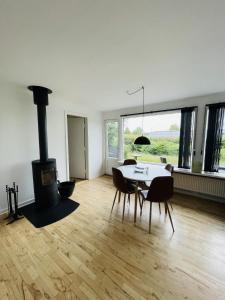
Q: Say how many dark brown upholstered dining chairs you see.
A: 4